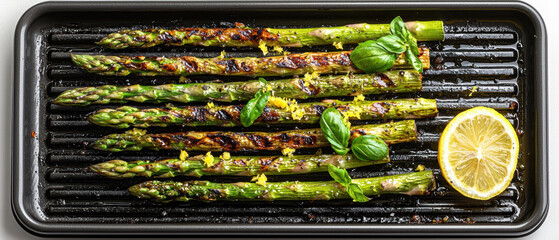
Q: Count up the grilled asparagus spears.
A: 7